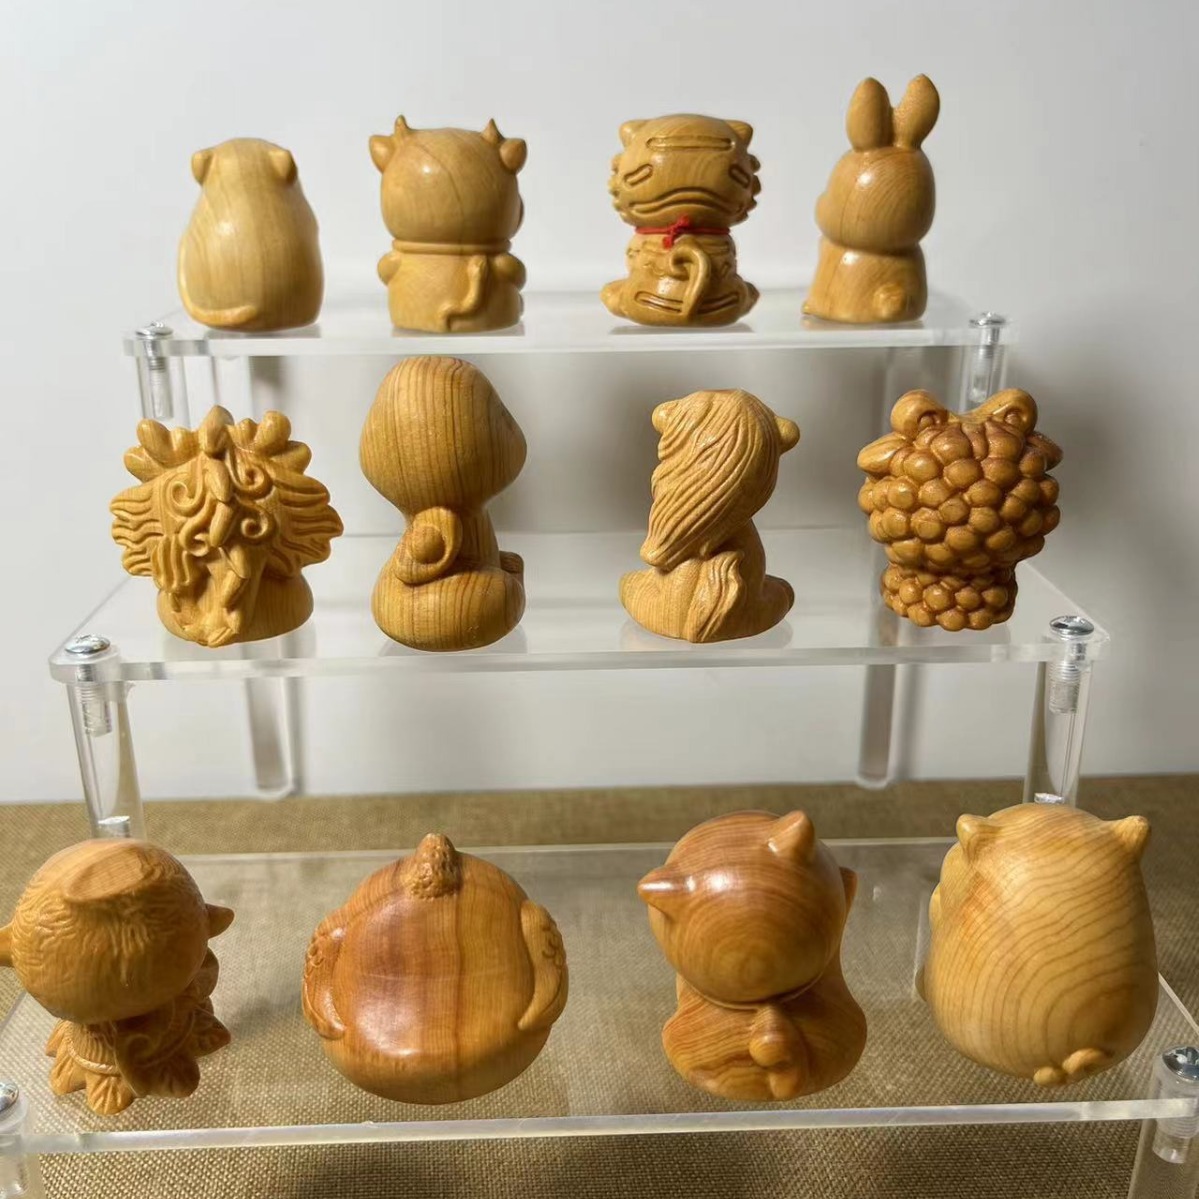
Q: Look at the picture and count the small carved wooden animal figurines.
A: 12